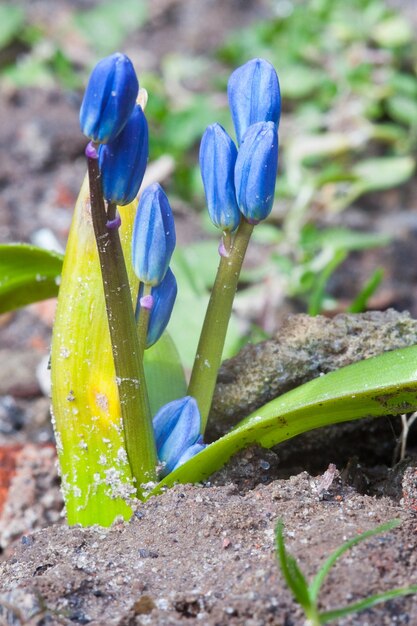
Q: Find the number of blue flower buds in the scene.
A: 9